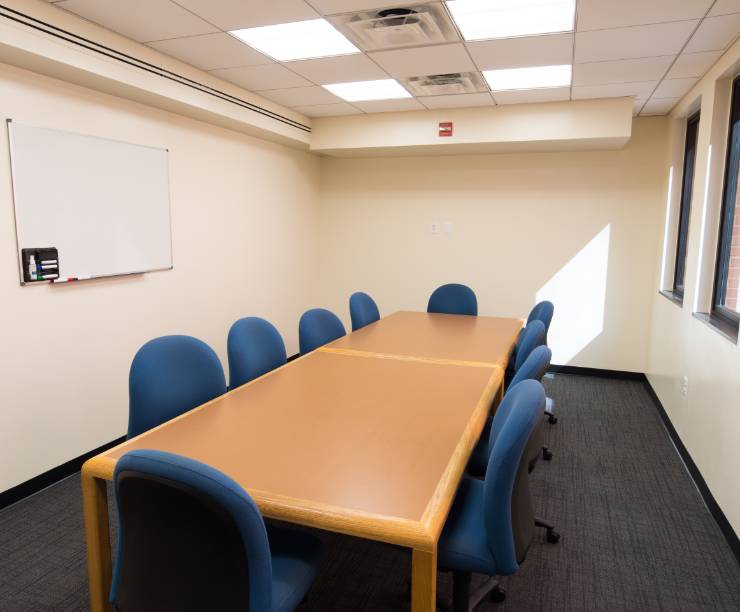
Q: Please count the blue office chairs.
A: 10